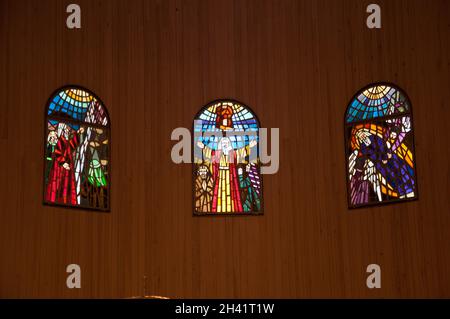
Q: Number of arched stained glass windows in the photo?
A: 3